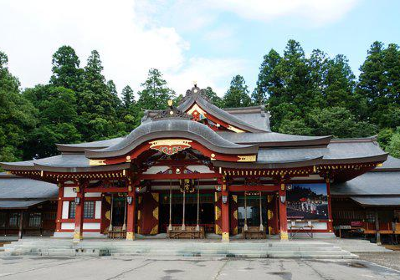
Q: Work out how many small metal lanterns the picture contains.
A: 4